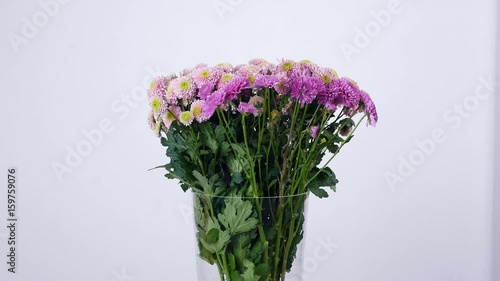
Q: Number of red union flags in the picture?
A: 0